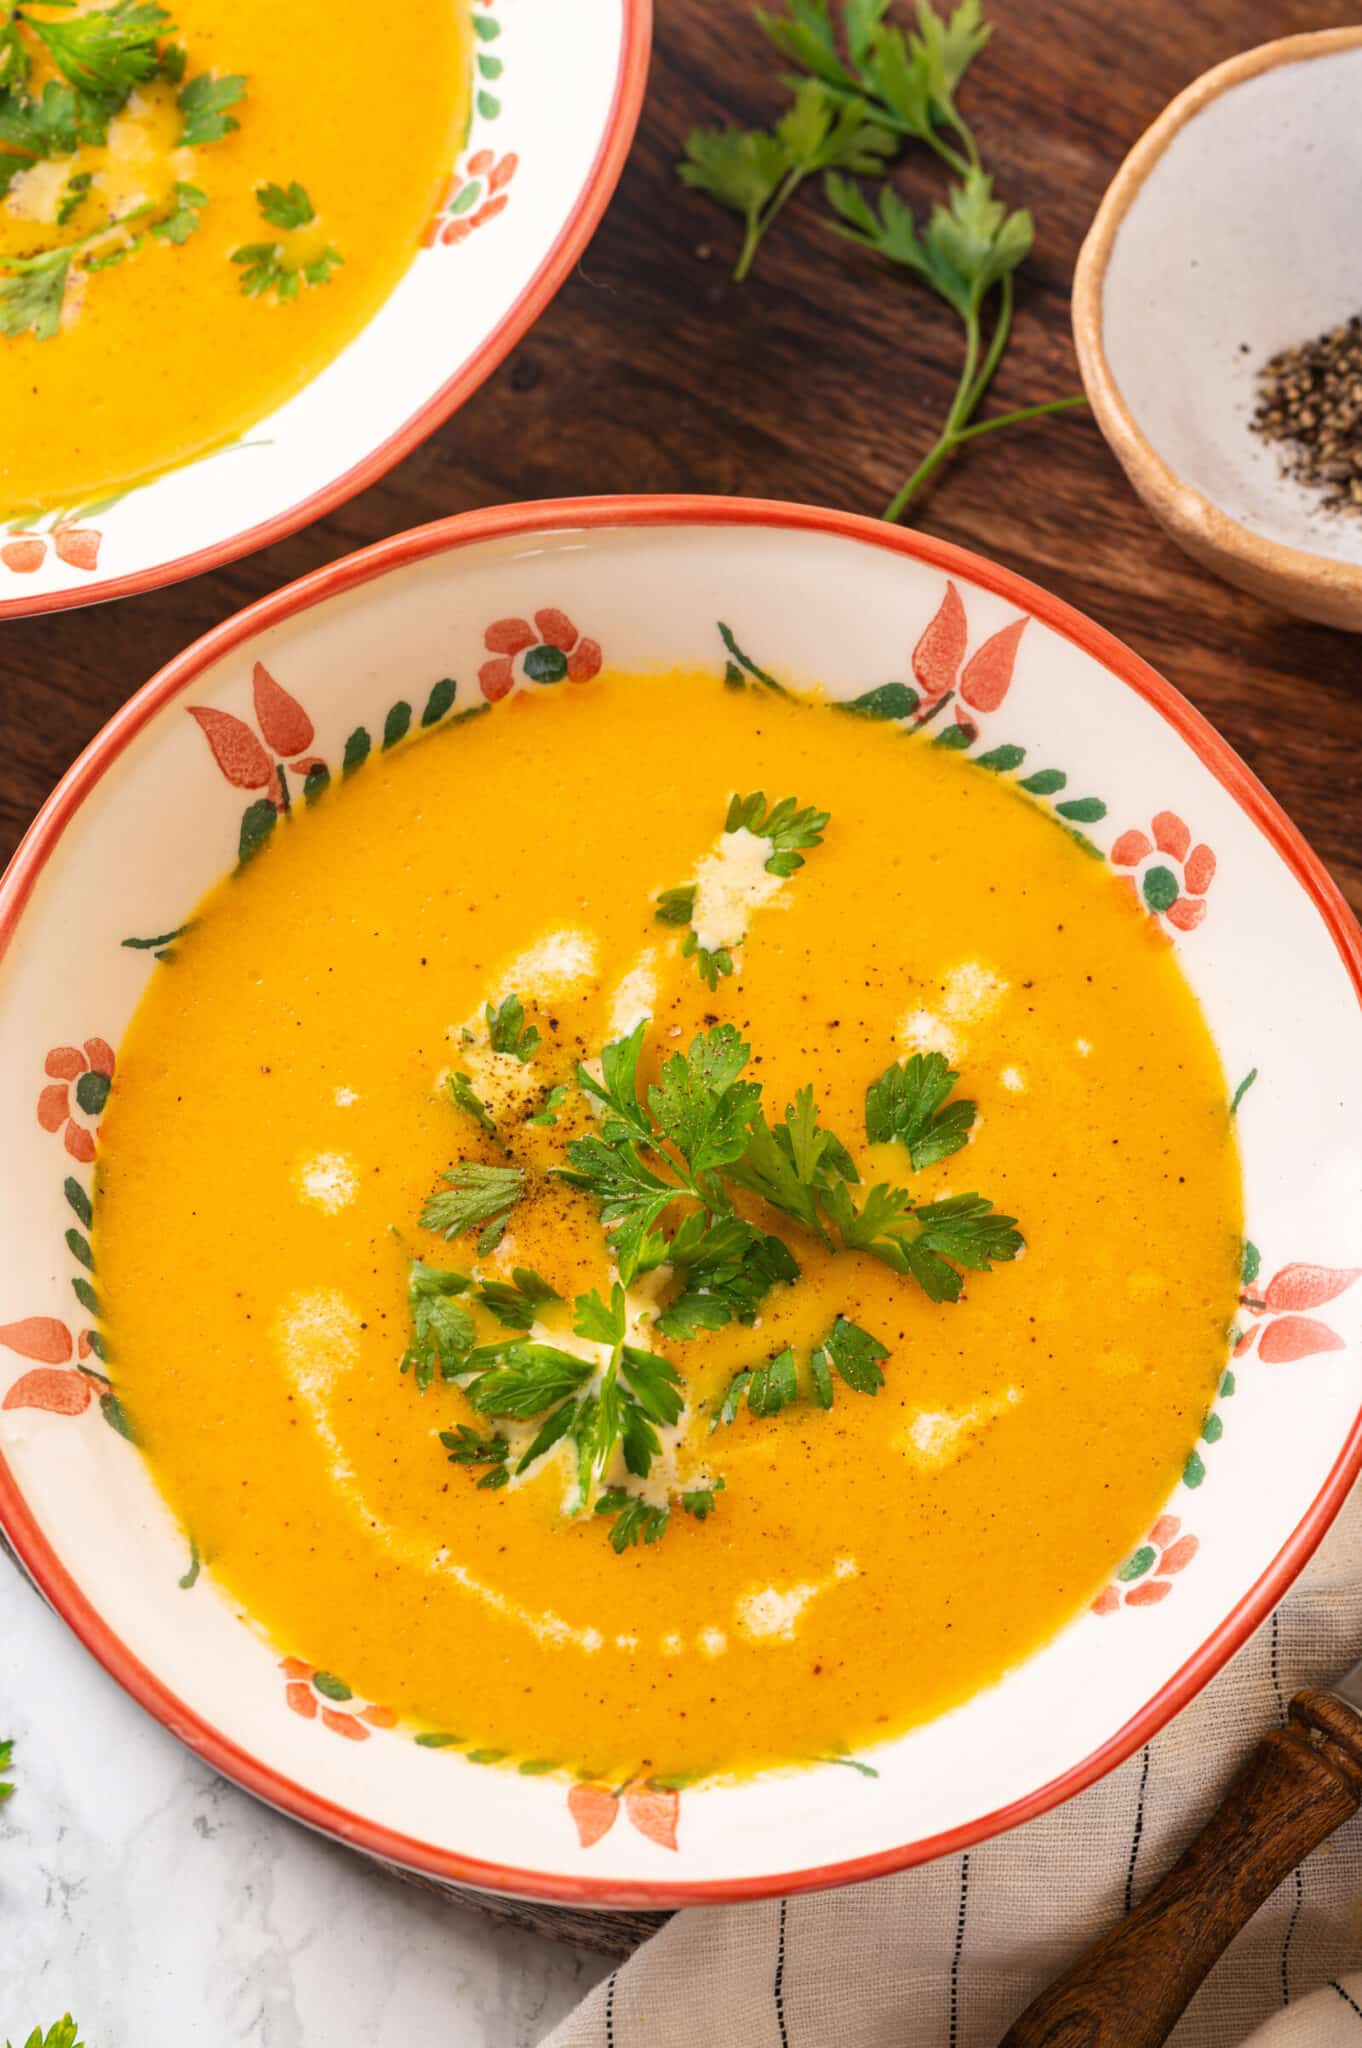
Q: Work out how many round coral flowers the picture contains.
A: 6